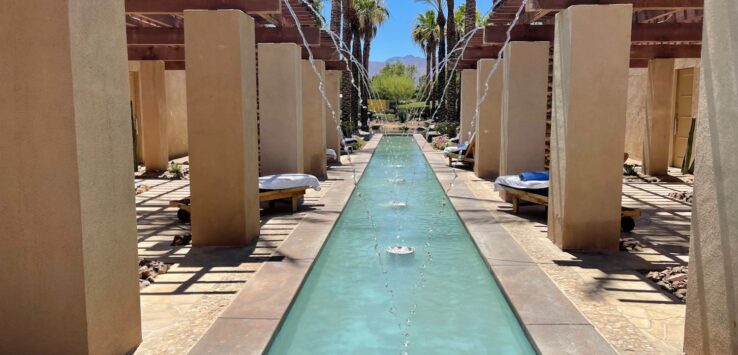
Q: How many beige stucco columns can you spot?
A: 12